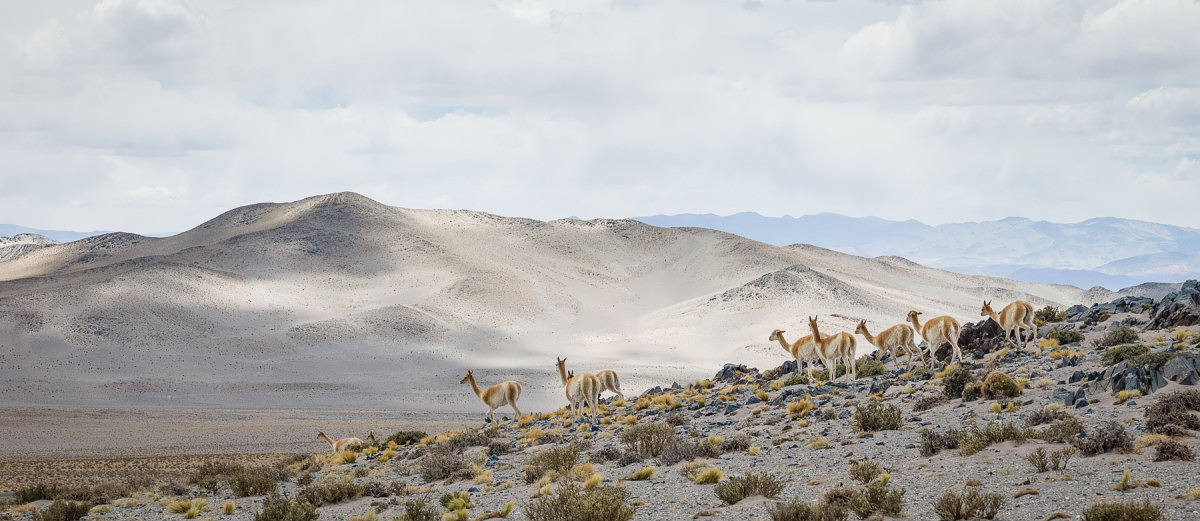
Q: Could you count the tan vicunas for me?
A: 10